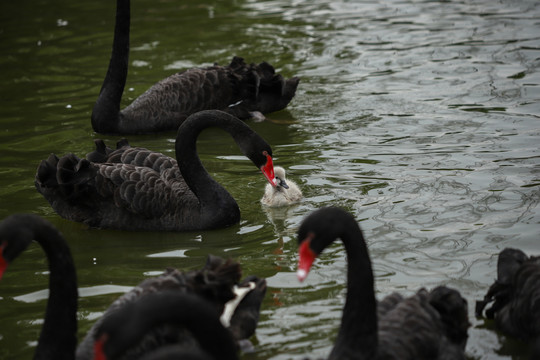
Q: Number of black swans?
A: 6